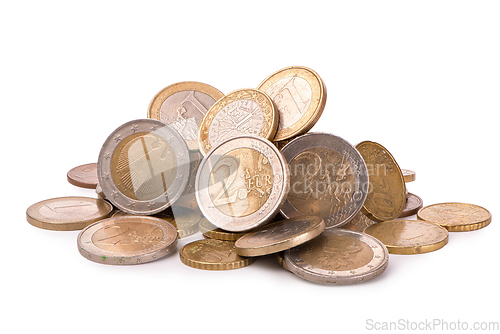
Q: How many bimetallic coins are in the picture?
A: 10